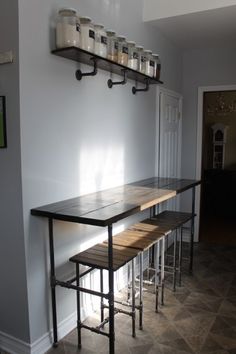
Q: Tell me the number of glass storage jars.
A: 9